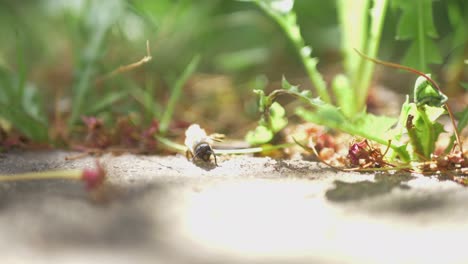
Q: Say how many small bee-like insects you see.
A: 1